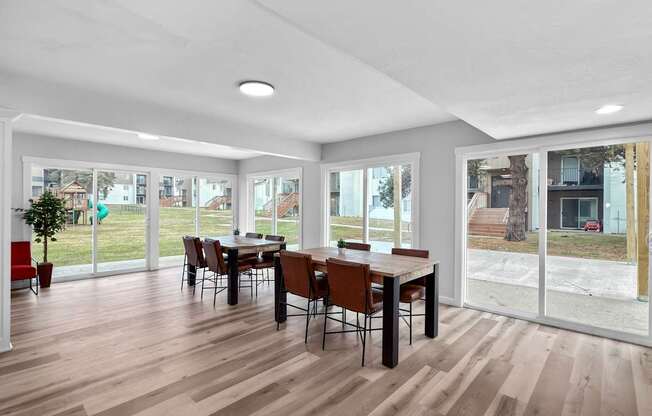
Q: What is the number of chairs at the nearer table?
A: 4